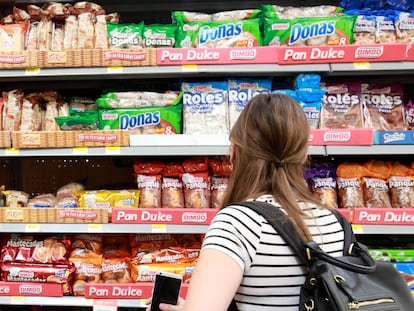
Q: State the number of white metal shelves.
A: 4